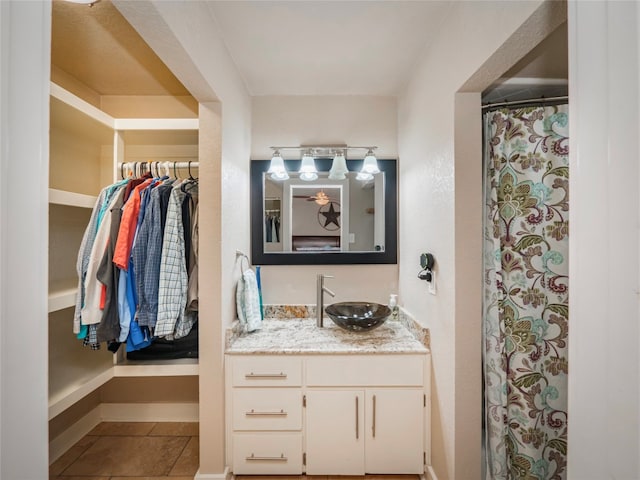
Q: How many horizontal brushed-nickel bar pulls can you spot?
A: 3